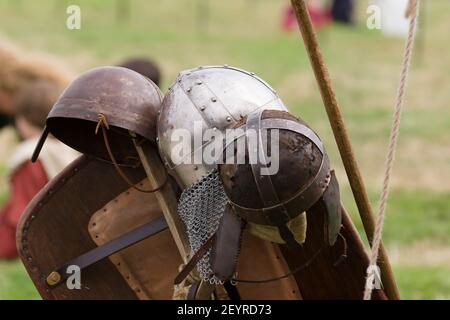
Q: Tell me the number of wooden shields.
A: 1